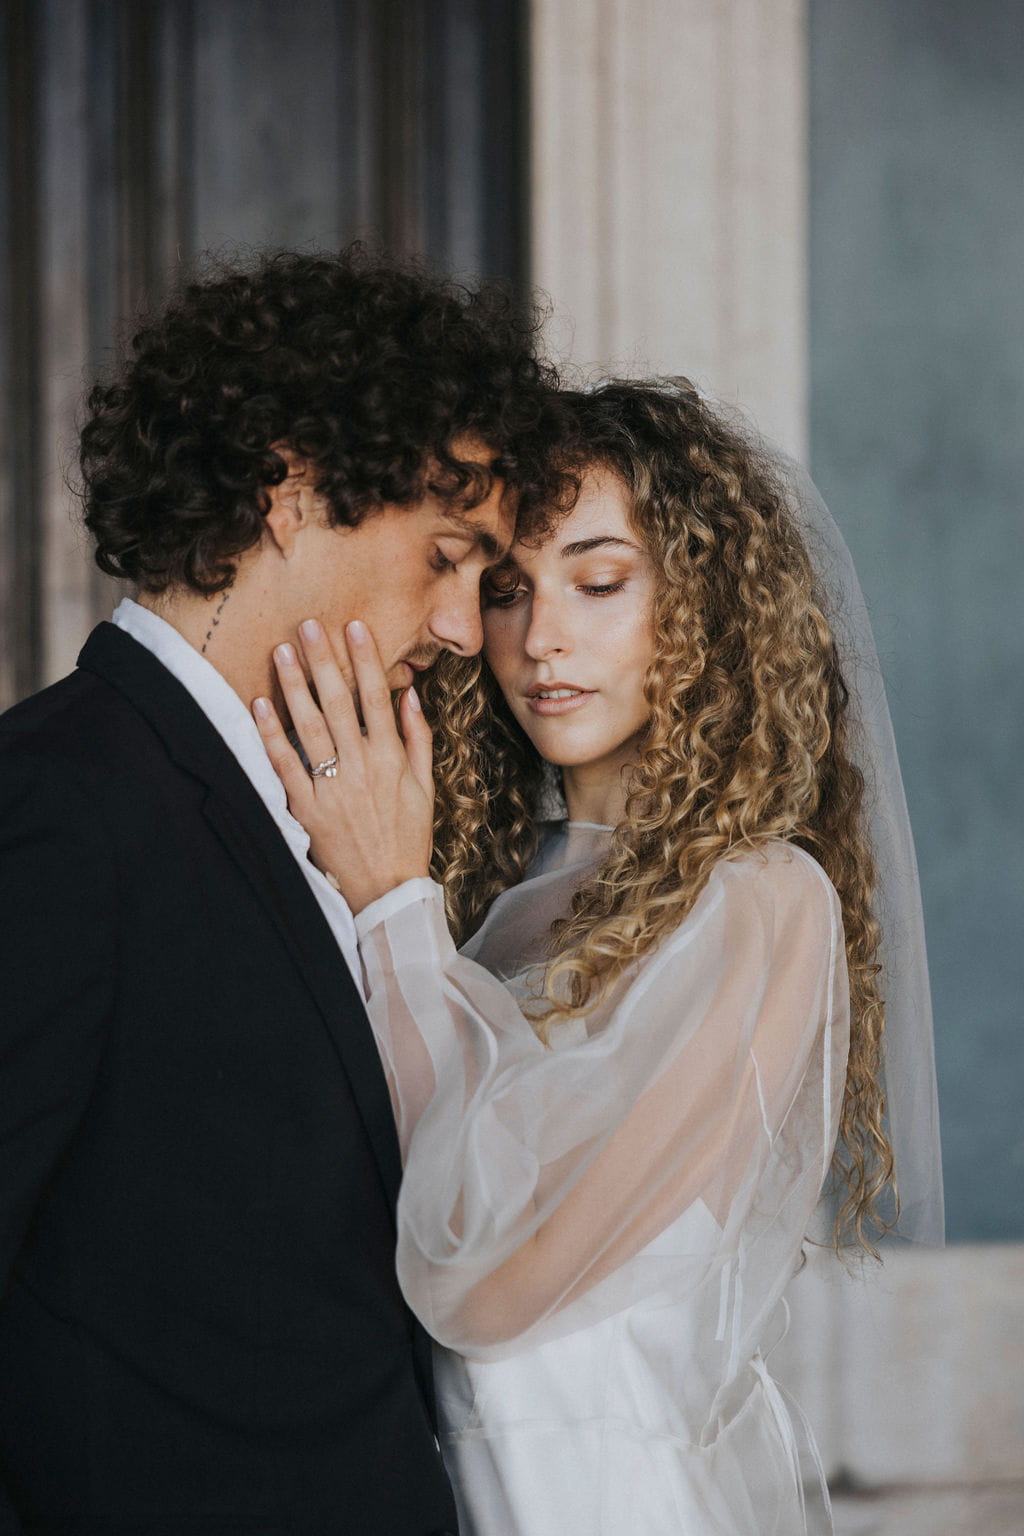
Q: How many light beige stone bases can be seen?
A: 1